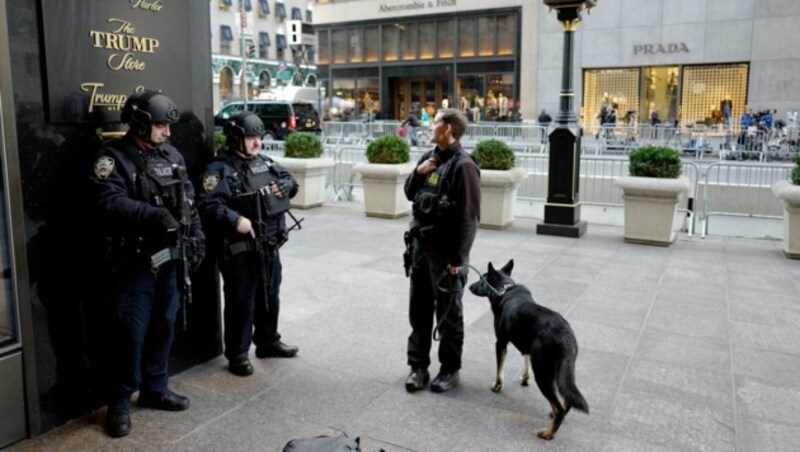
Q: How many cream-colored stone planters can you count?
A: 5